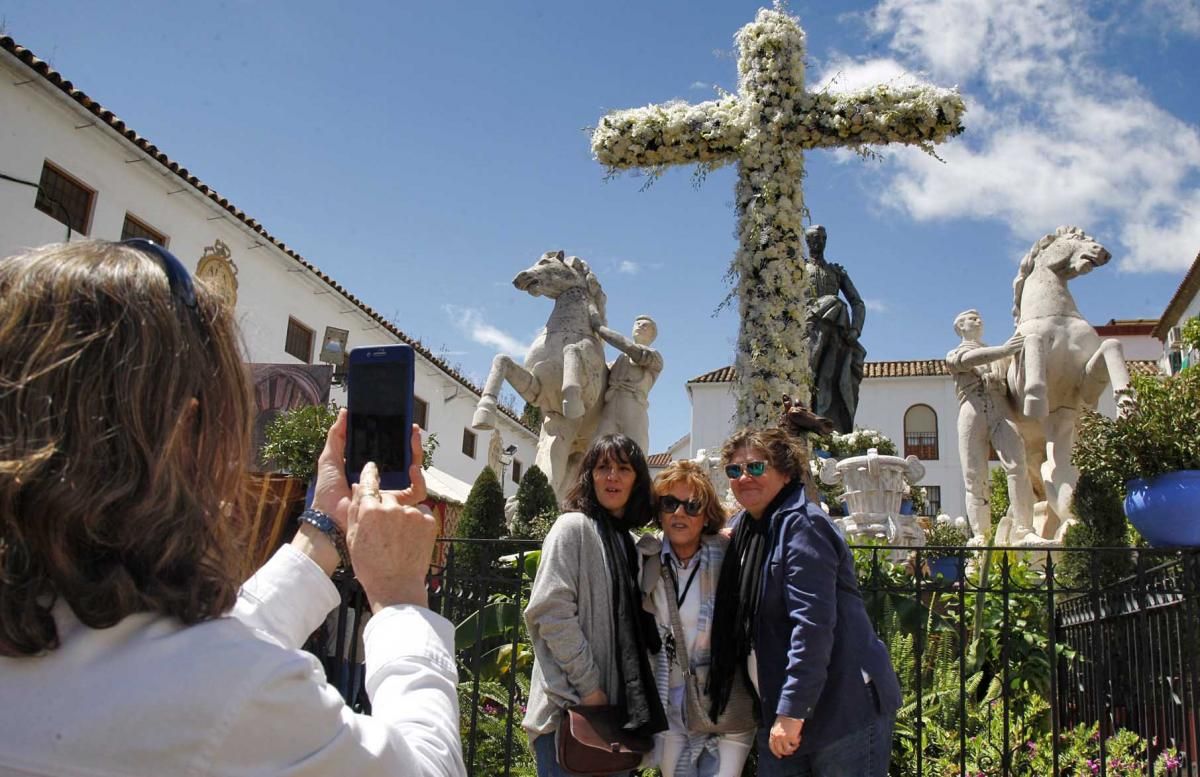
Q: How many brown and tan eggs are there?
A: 0